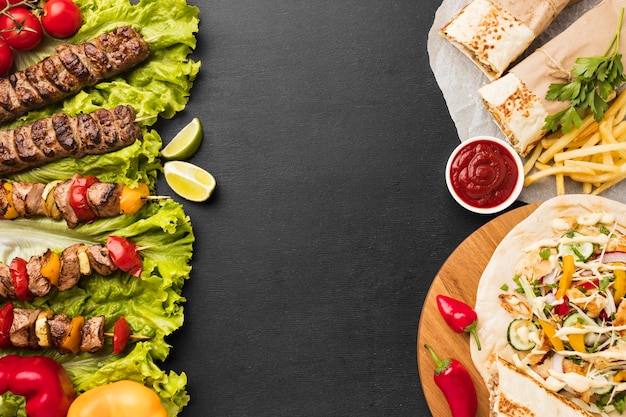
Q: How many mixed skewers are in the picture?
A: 3